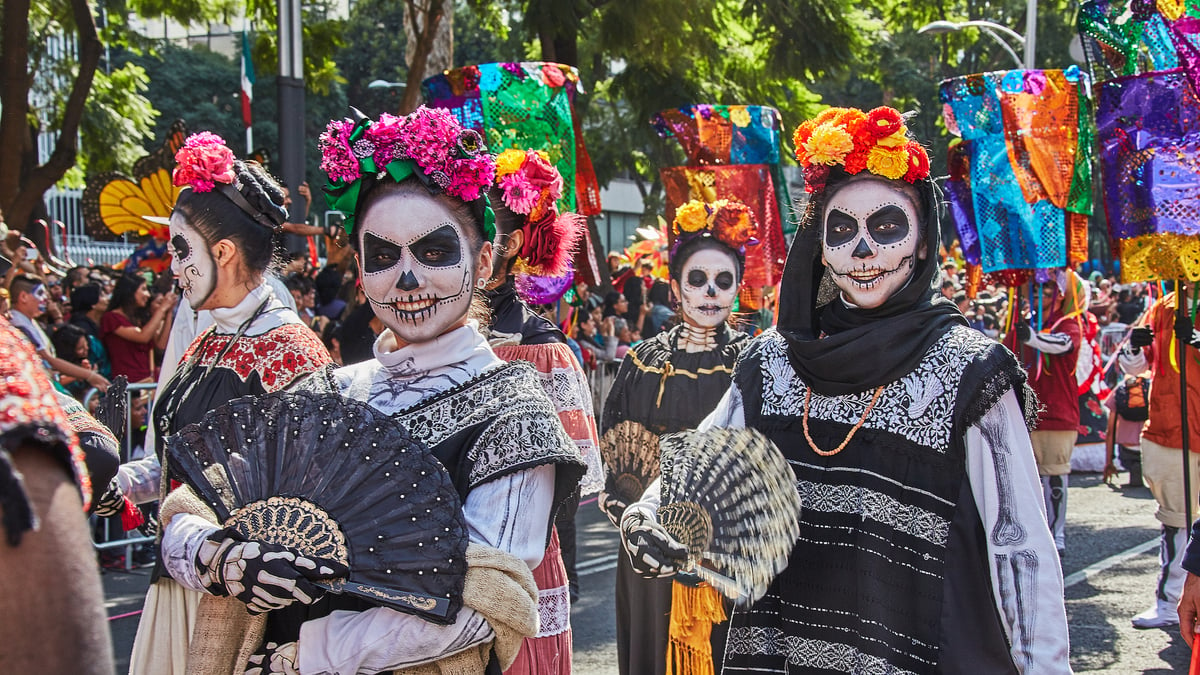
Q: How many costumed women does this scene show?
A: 5